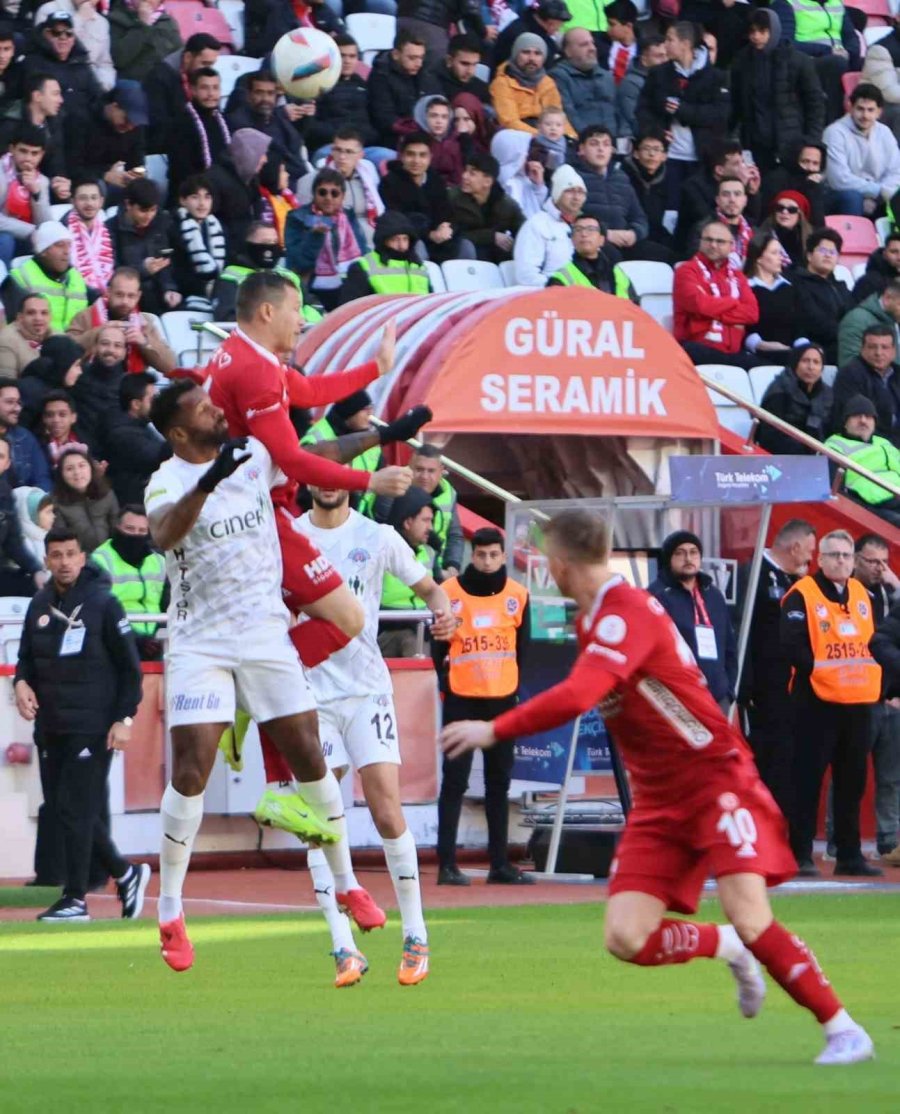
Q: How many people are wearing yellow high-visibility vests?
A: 11